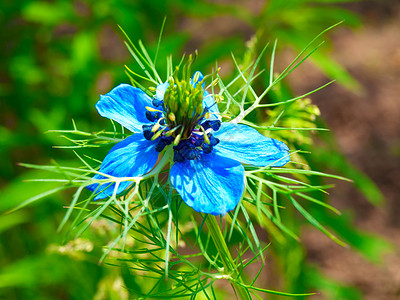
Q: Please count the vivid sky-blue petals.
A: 5